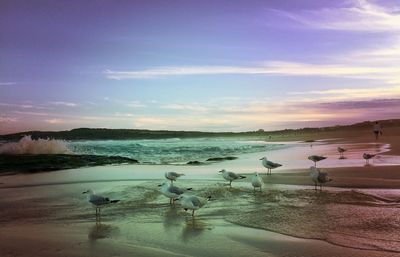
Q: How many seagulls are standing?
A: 11